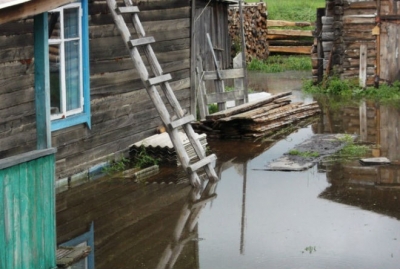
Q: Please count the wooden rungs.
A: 5